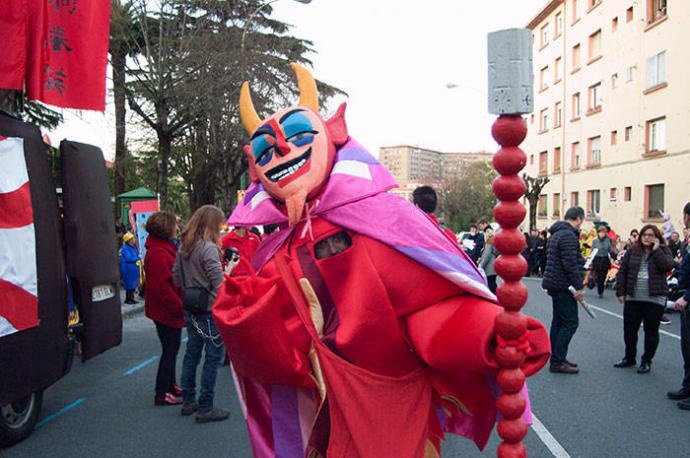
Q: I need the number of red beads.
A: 13